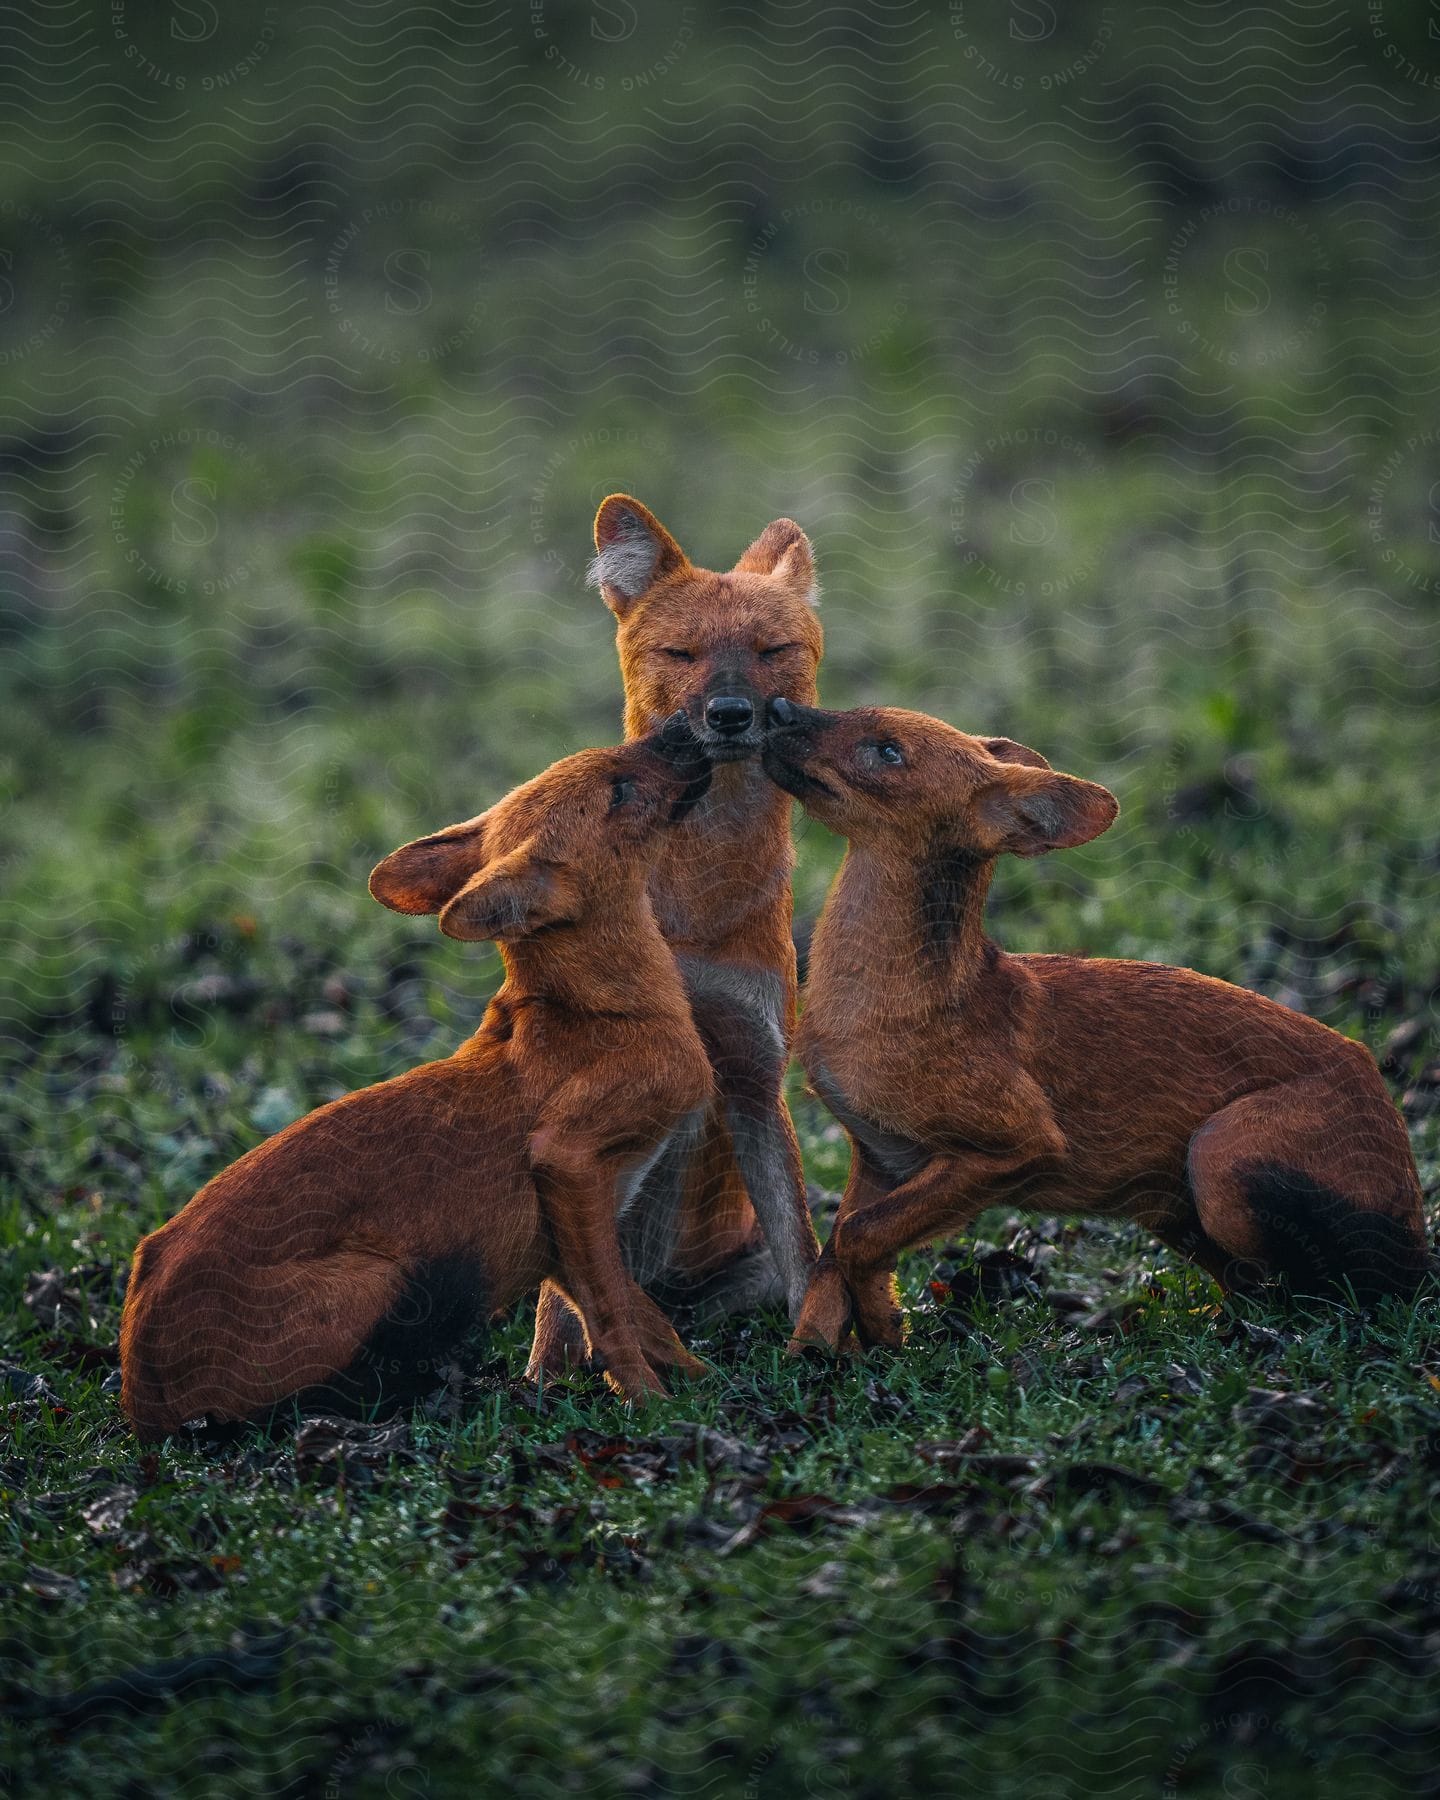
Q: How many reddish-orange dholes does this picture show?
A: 3